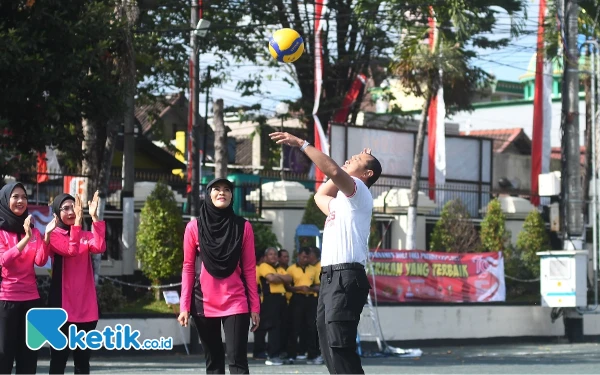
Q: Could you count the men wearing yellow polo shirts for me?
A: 5